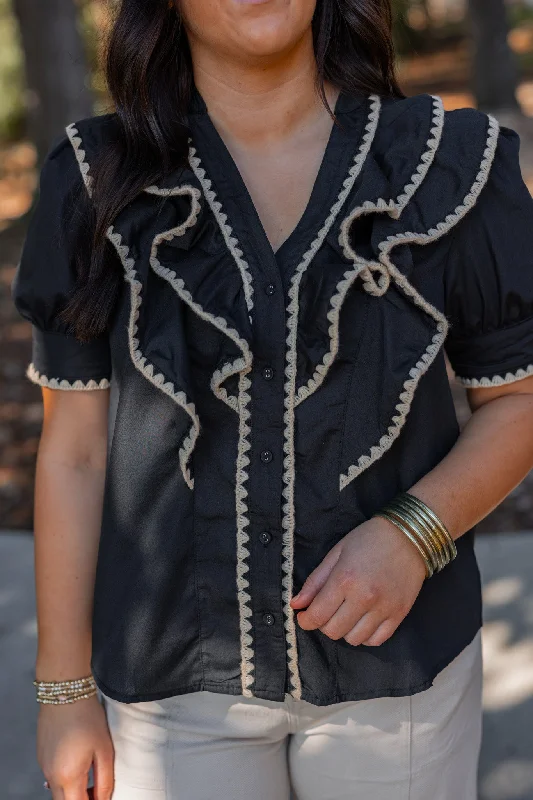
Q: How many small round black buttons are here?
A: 5